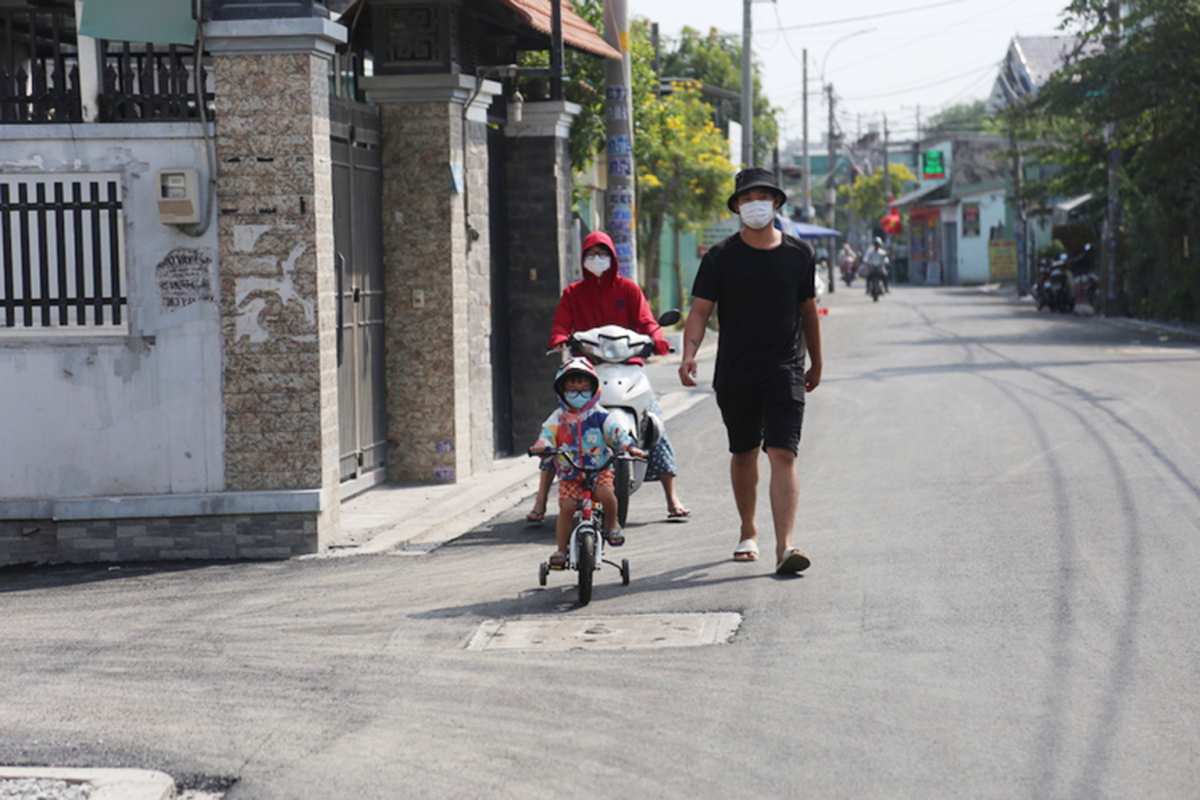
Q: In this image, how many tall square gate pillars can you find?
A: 3